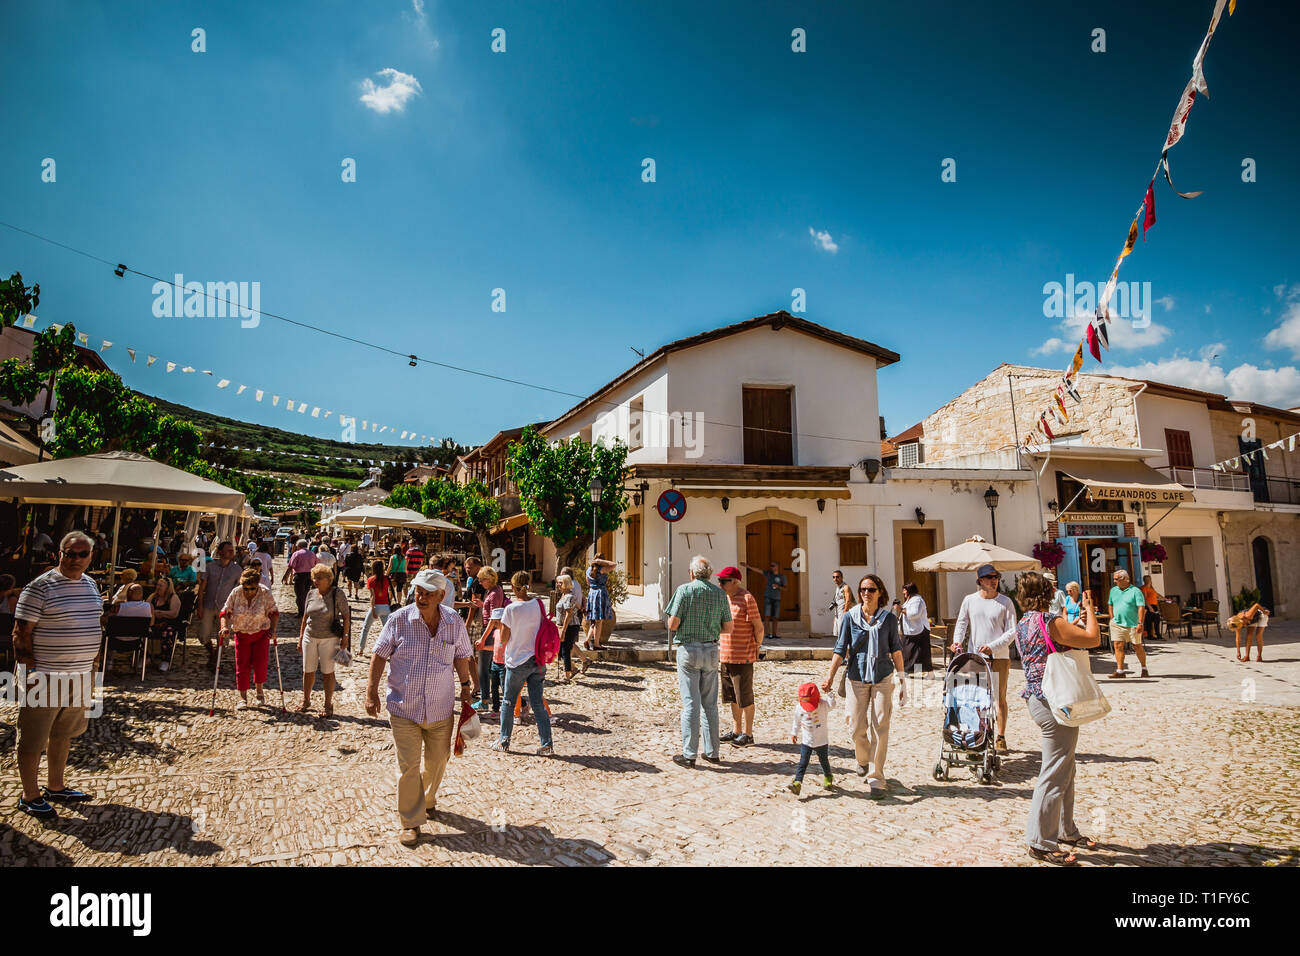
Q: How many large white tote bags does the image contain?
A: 1